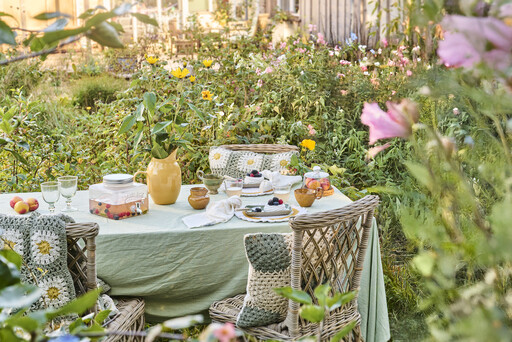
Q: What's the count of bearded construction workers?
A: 0